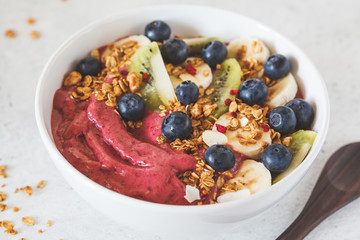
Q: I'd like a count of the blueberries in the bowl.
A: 13